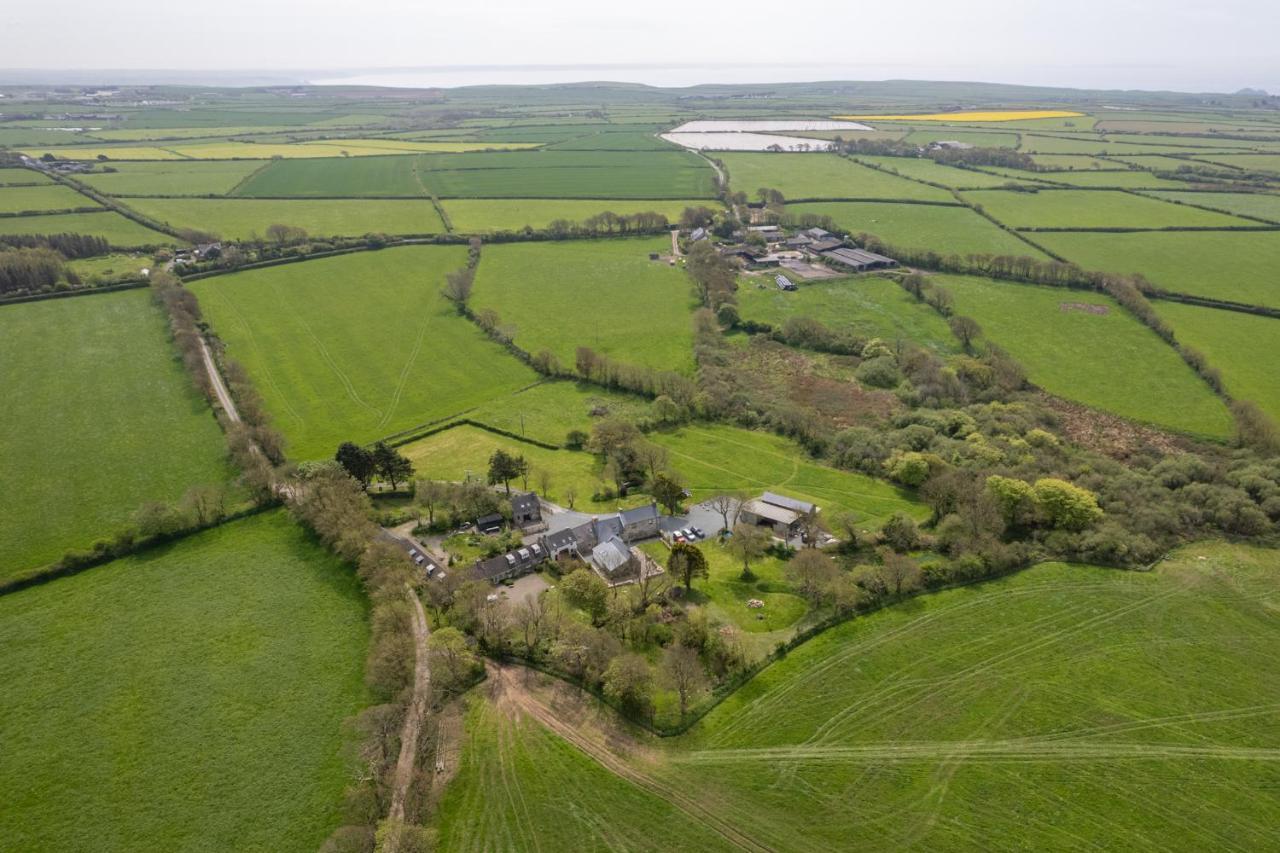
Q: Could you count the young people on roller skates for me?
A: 0